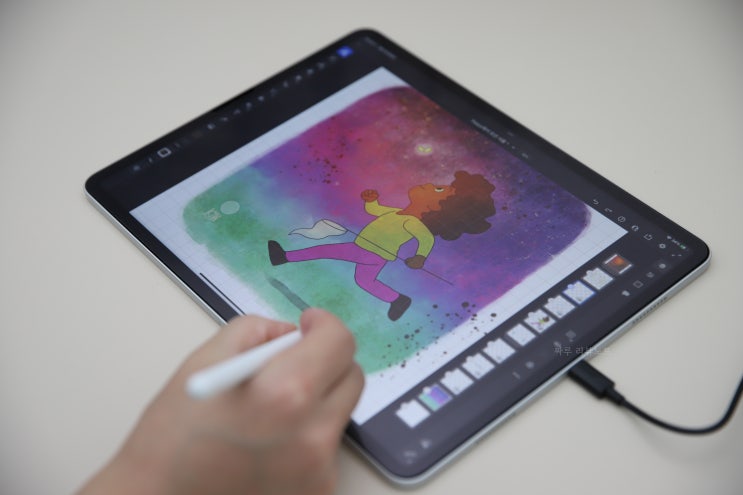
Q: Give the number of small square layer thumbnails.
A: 11